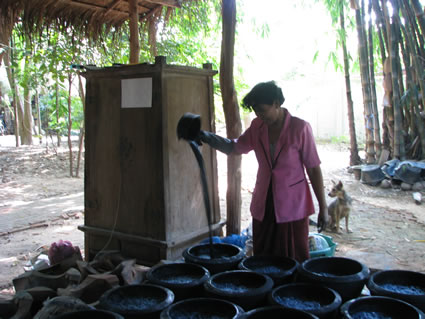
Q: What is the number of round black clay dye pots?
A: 12